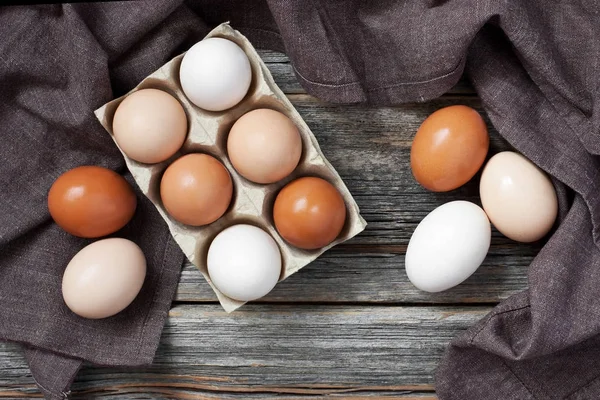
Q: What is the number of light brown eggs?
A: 4